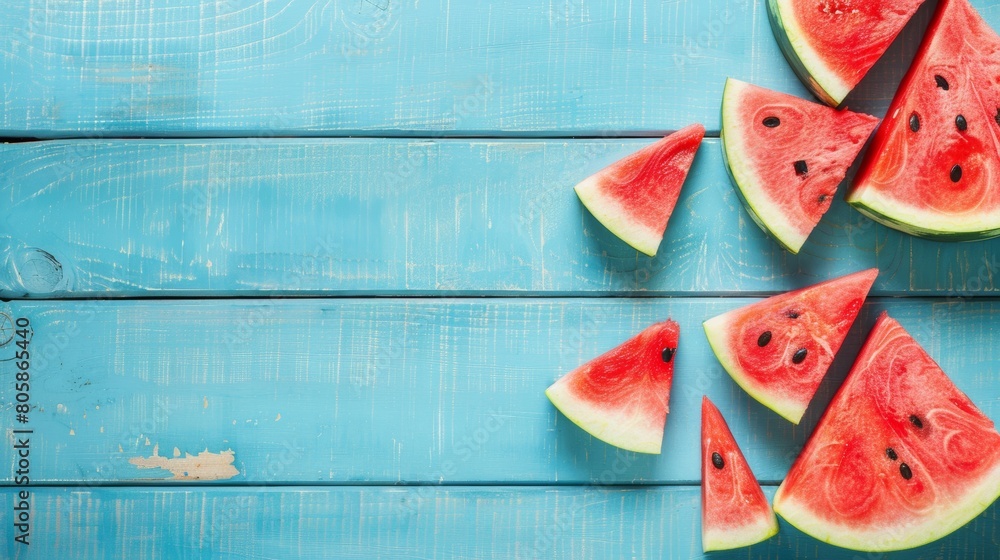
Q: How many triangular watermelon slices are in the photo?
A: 8